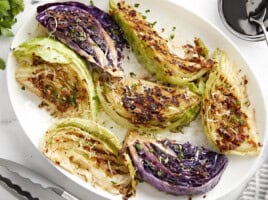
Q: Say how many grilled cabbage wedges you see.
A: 7